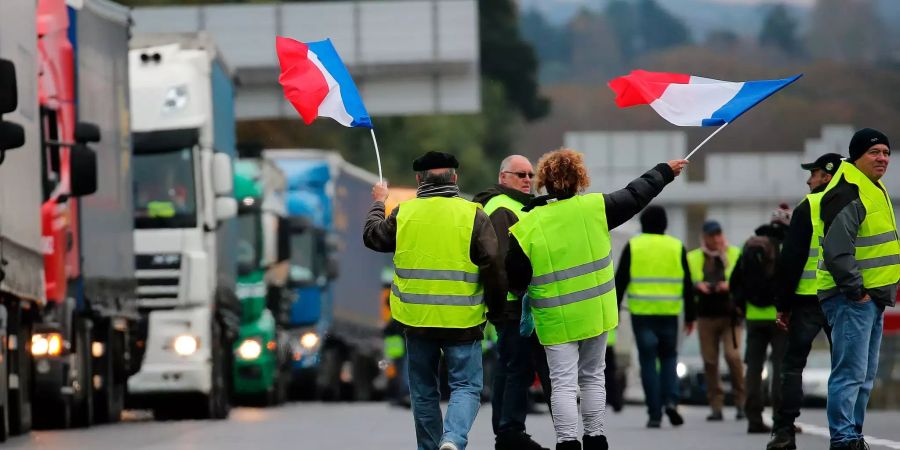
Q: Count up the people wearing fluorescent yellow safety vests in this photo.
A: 8